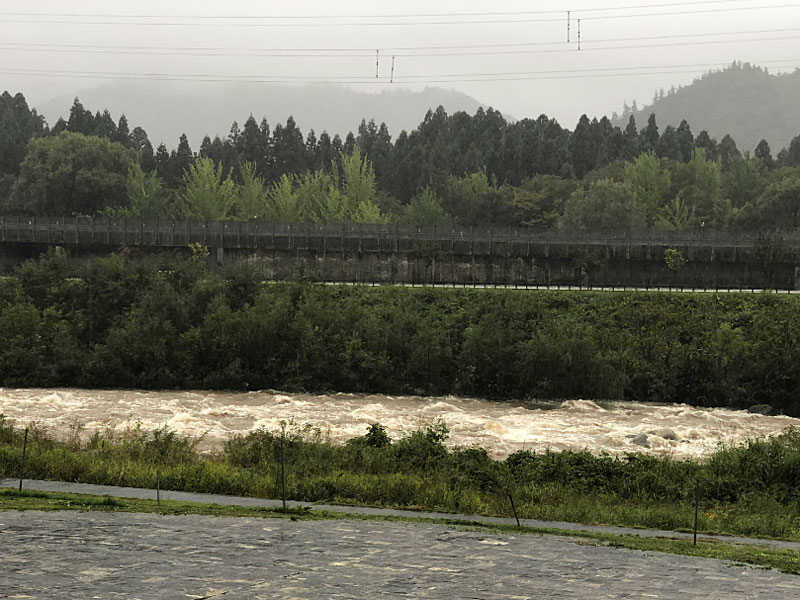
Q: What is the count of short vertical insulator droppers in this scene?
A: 4